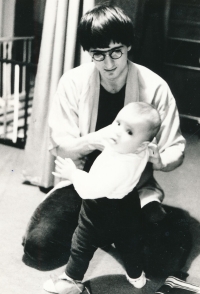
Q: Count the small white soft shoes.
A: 2